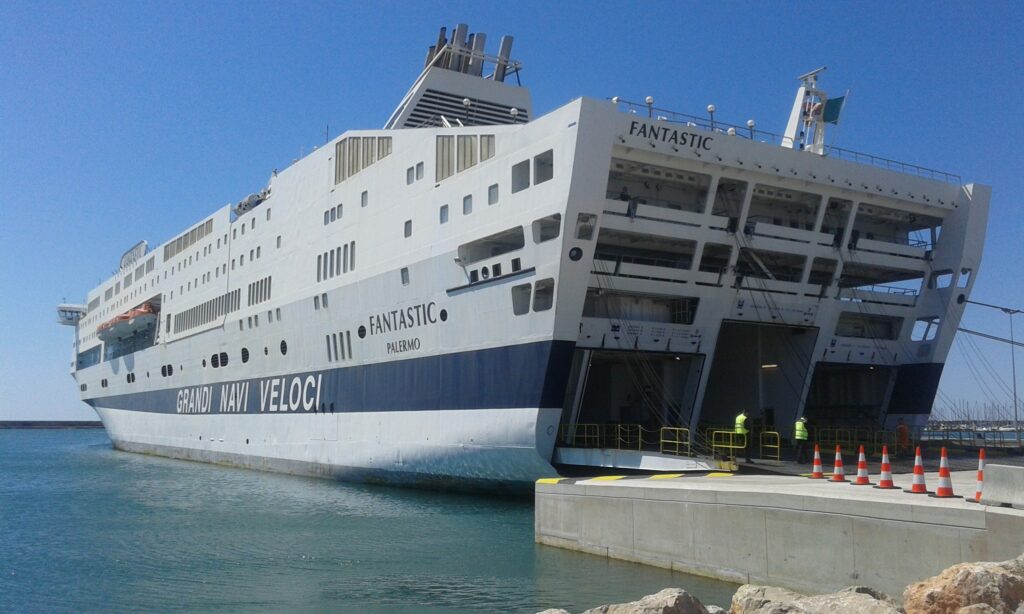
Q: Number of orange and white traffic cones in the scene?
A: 7